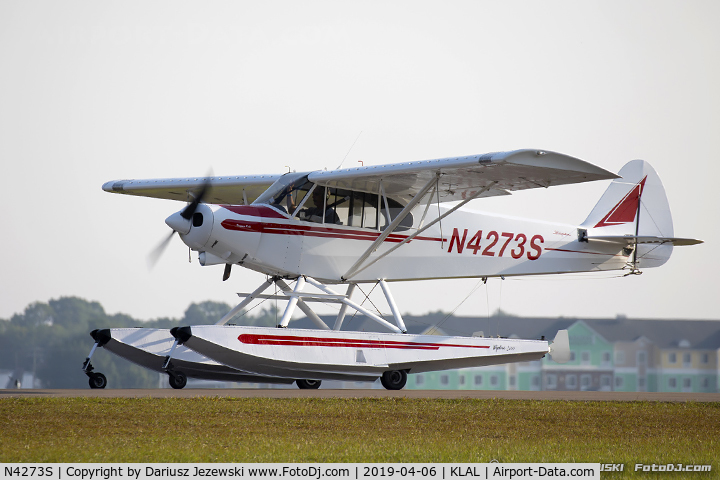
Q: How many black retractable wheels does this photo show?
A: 4